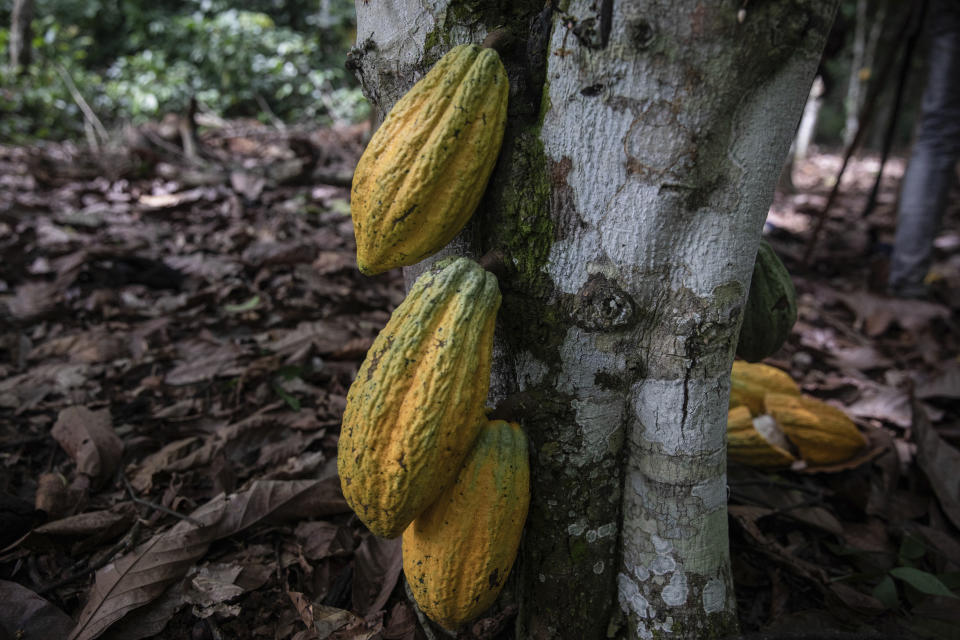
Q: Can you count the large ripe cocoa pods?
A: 3